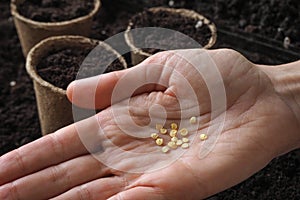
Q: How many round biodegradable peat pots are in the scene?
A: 3